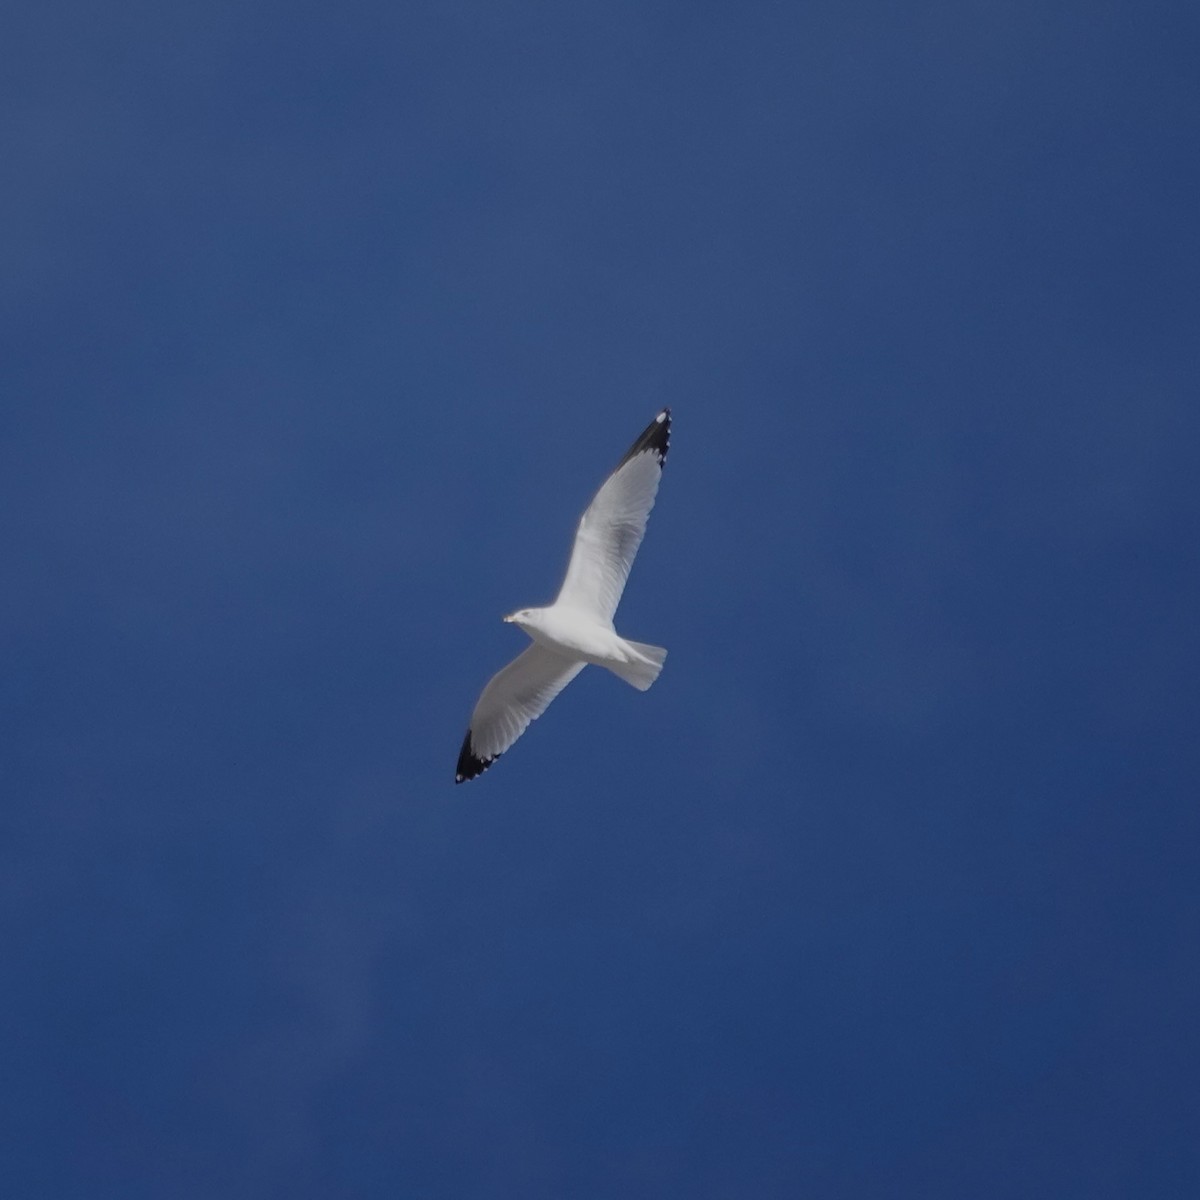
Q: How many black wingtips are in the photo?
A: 2